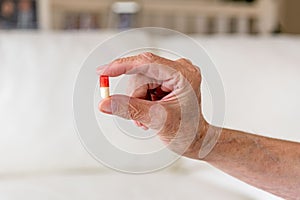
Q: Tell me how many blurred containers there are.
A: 1